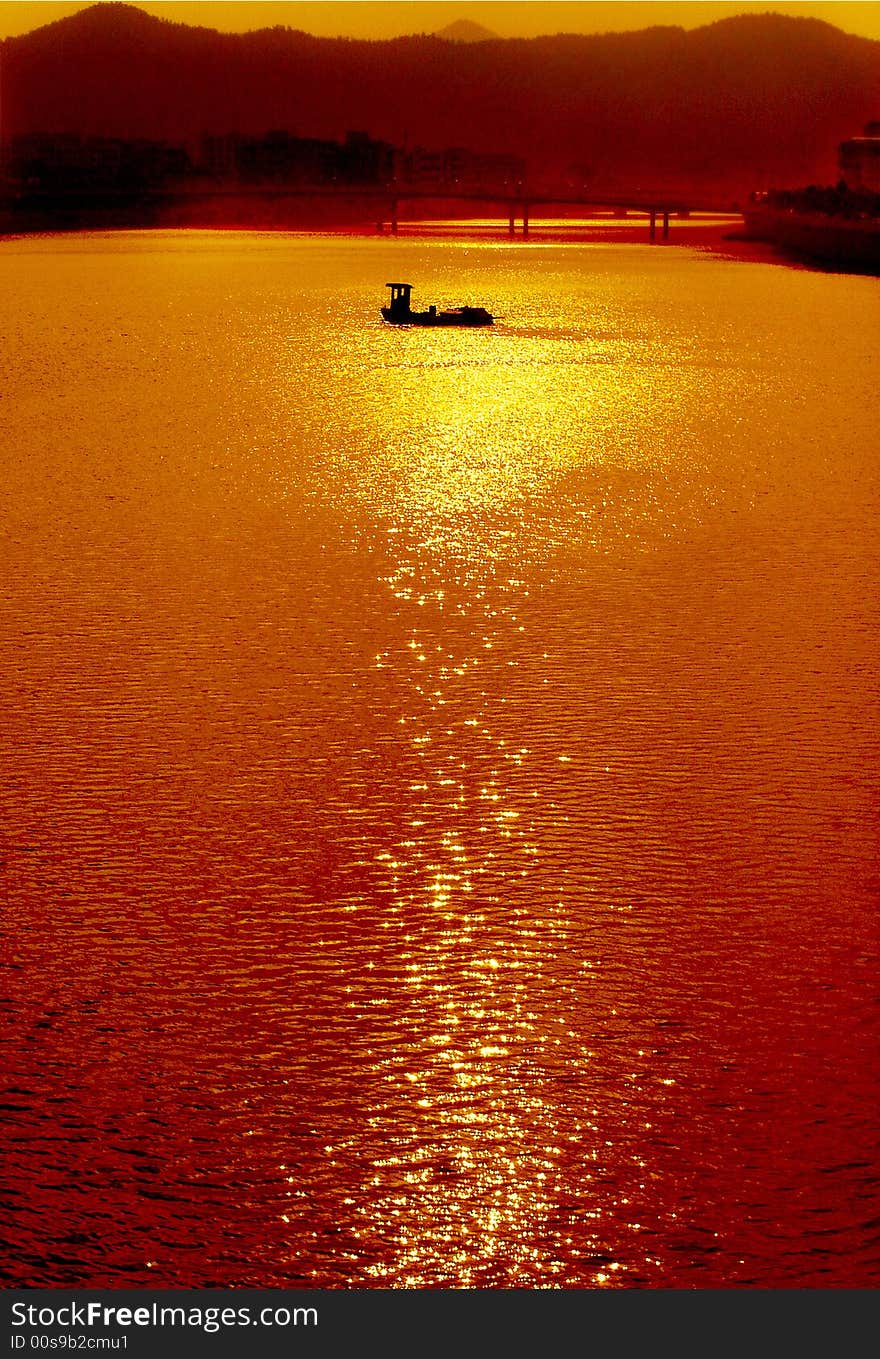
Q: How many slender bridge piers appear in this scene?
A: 6